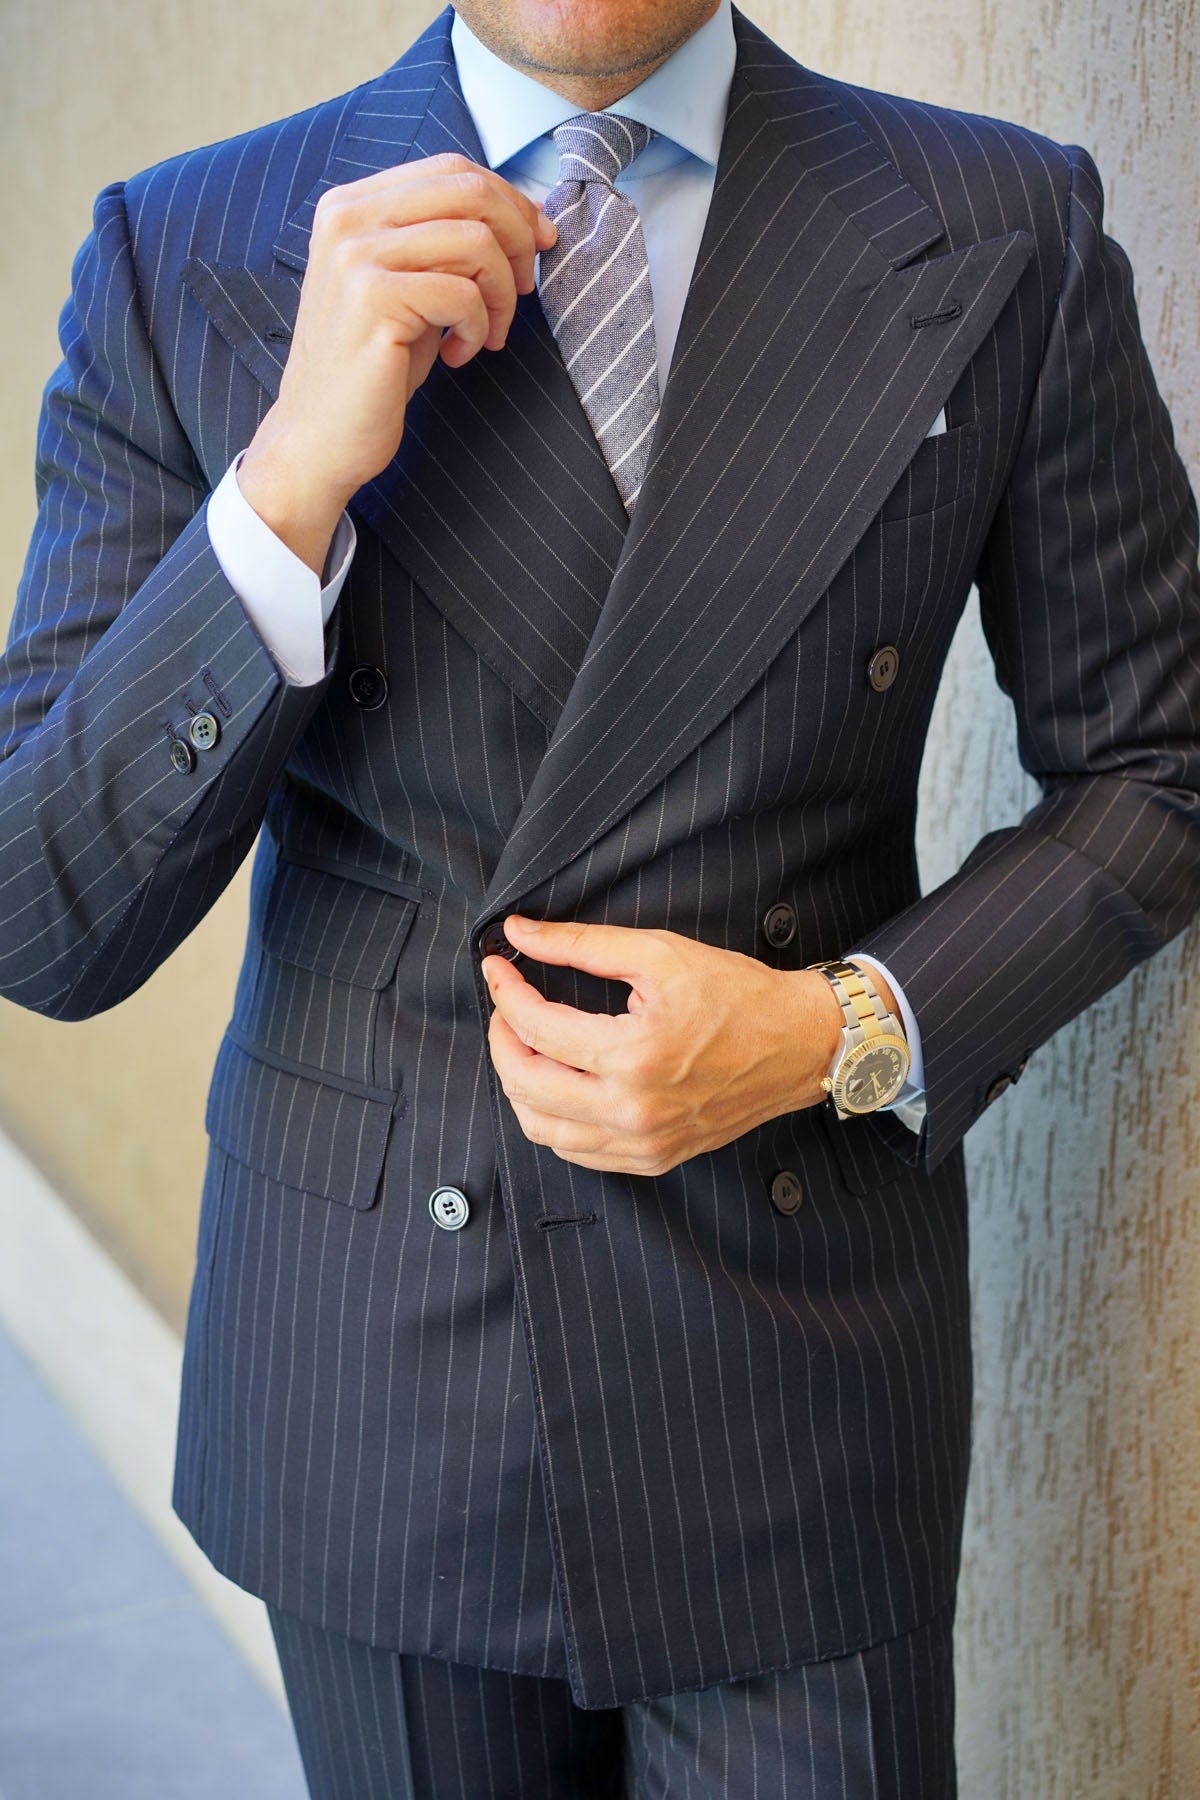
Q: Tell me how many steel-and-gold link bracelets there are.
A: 1